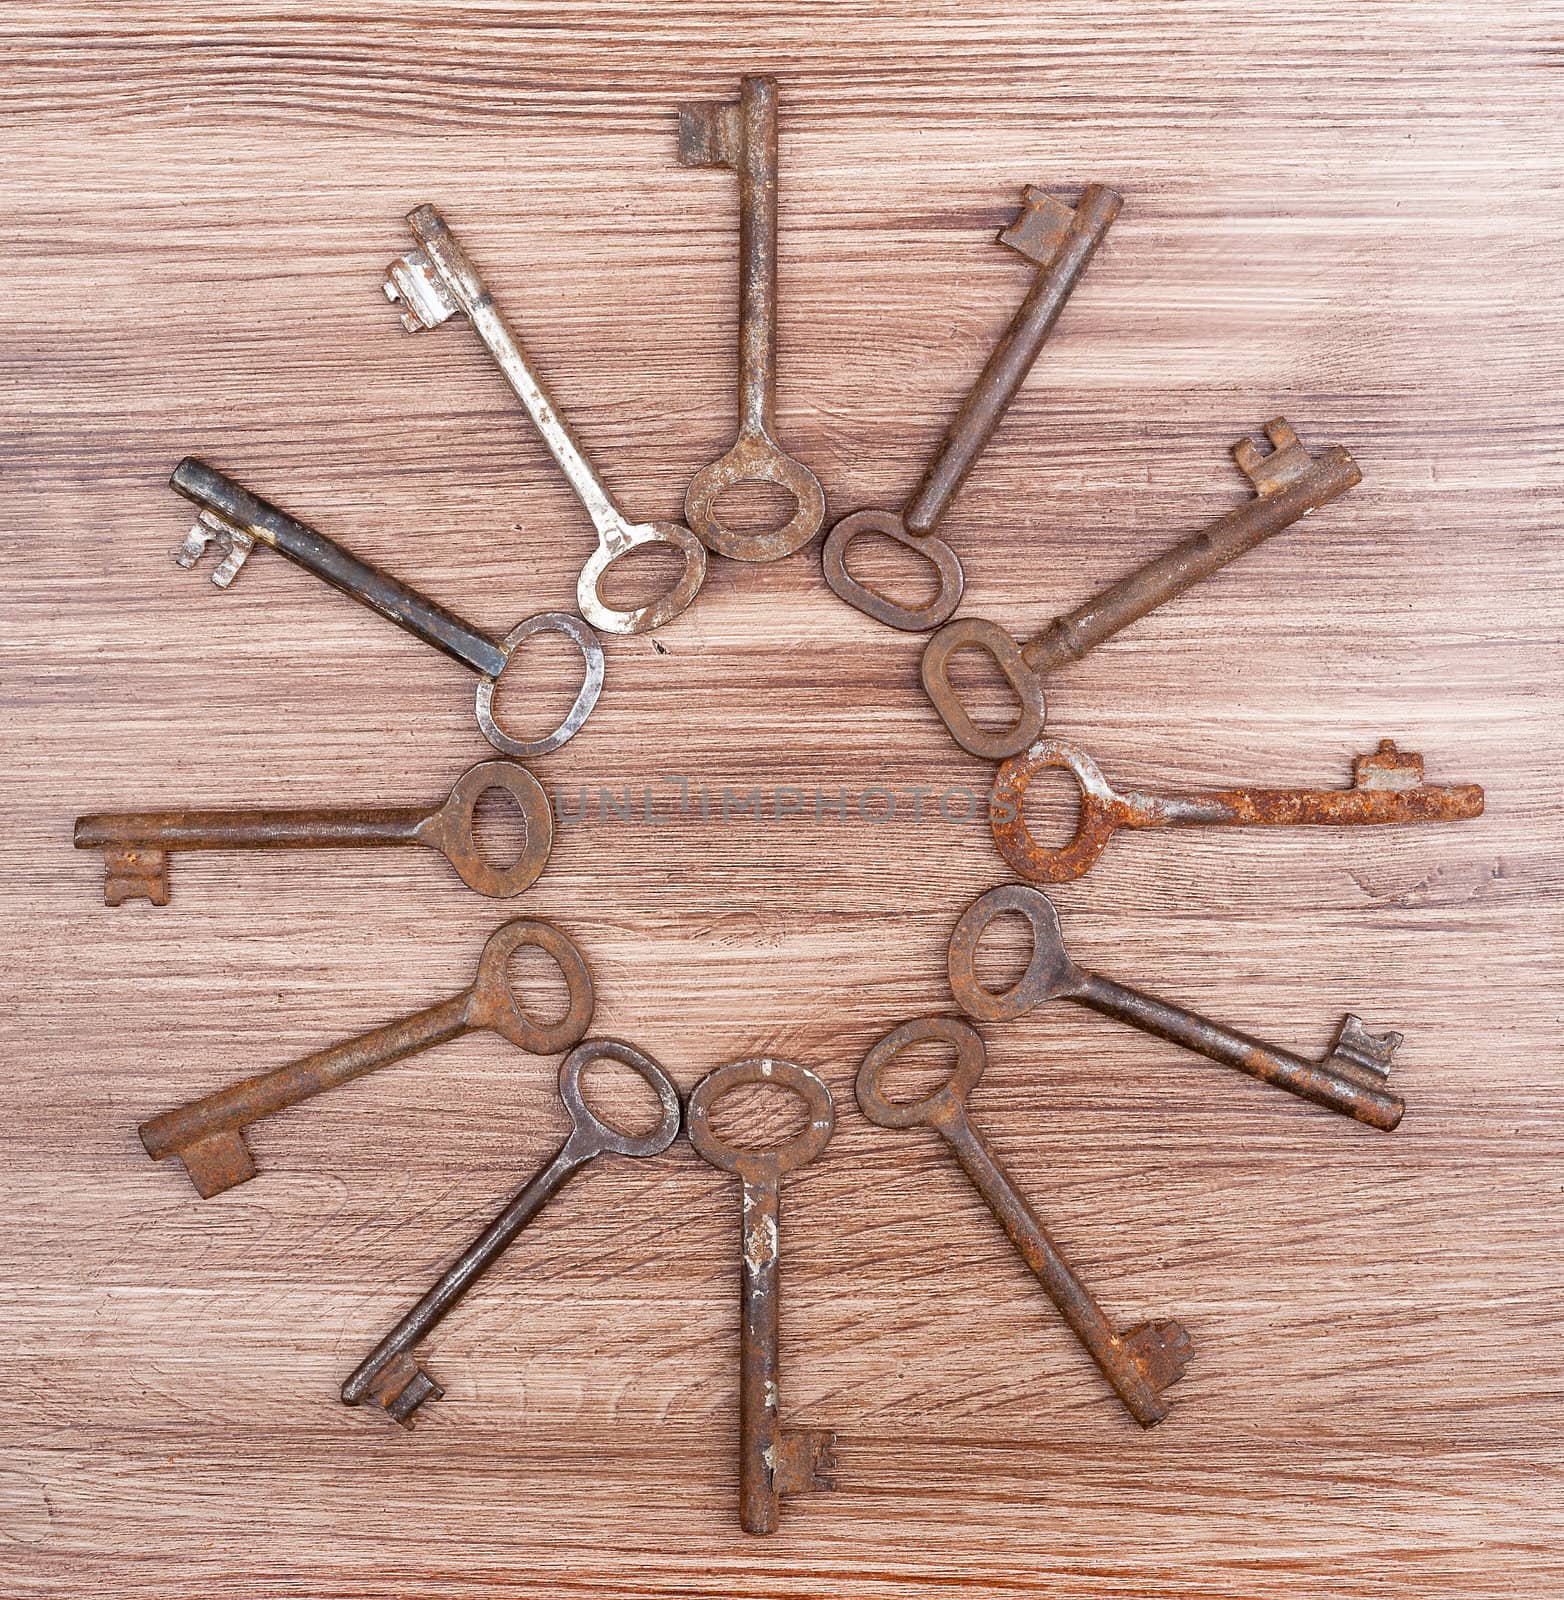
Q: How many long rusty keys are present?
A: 12